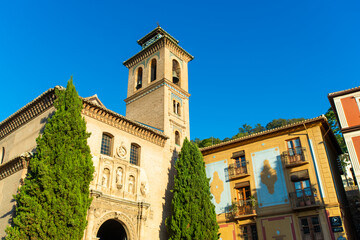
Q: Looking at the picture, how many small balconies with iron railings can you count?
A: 4